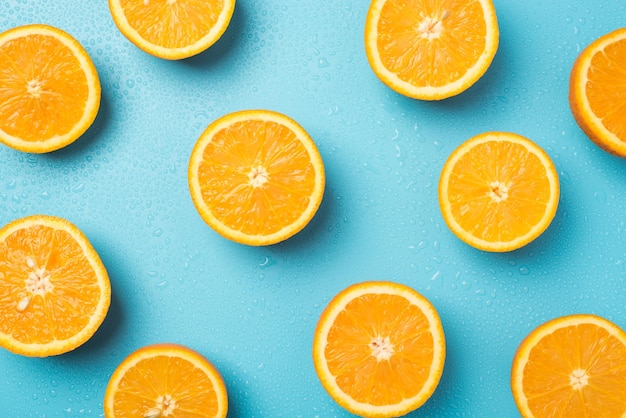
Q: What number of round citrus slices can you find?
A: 10